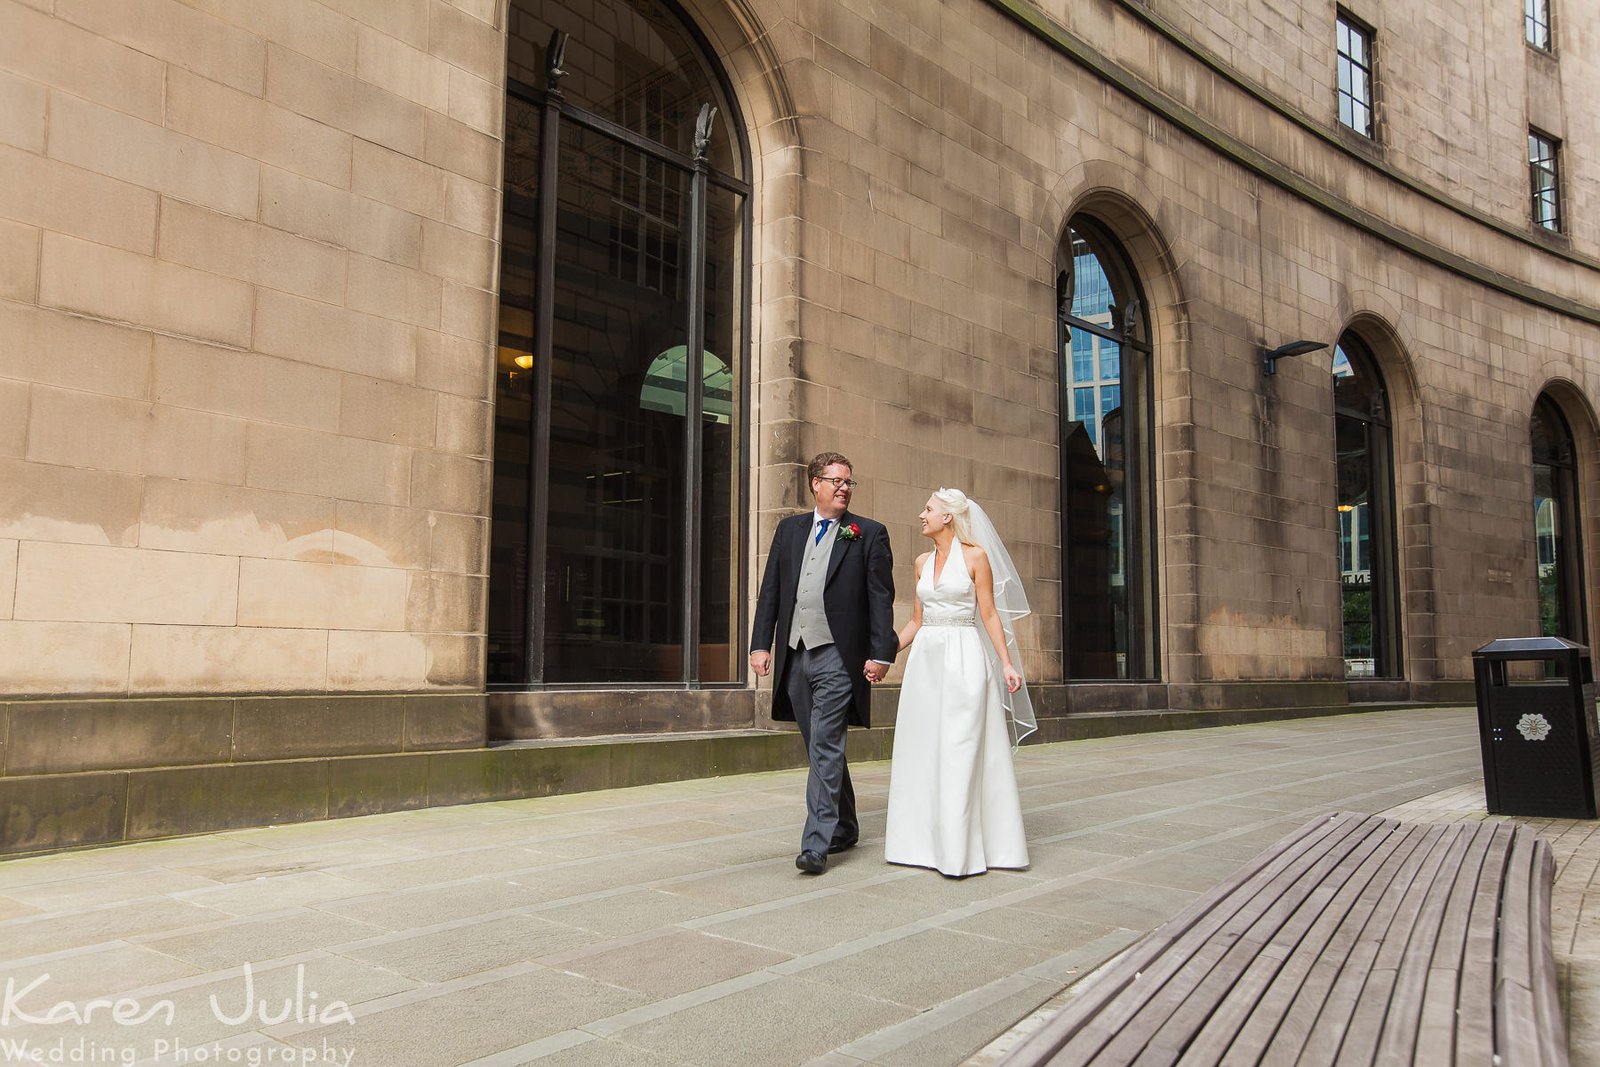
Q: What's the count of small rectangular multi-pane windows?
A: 3